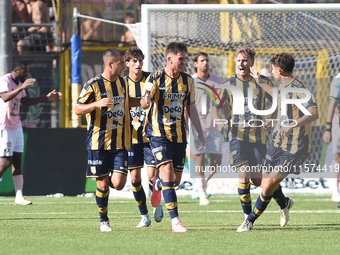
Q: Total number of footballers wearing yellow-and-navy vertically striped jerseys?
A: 5